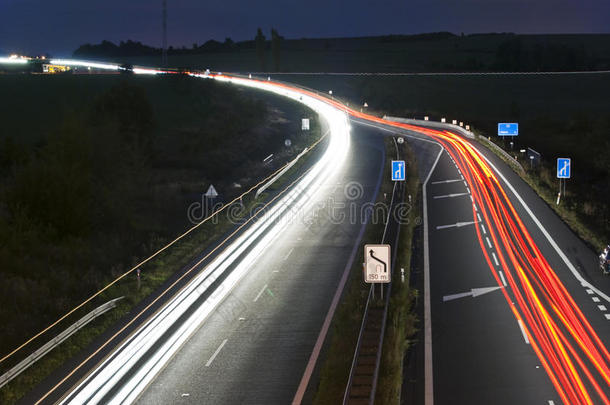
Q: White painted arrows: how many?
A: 4